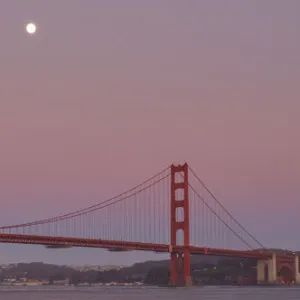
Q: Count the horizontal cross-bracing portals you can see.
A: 4